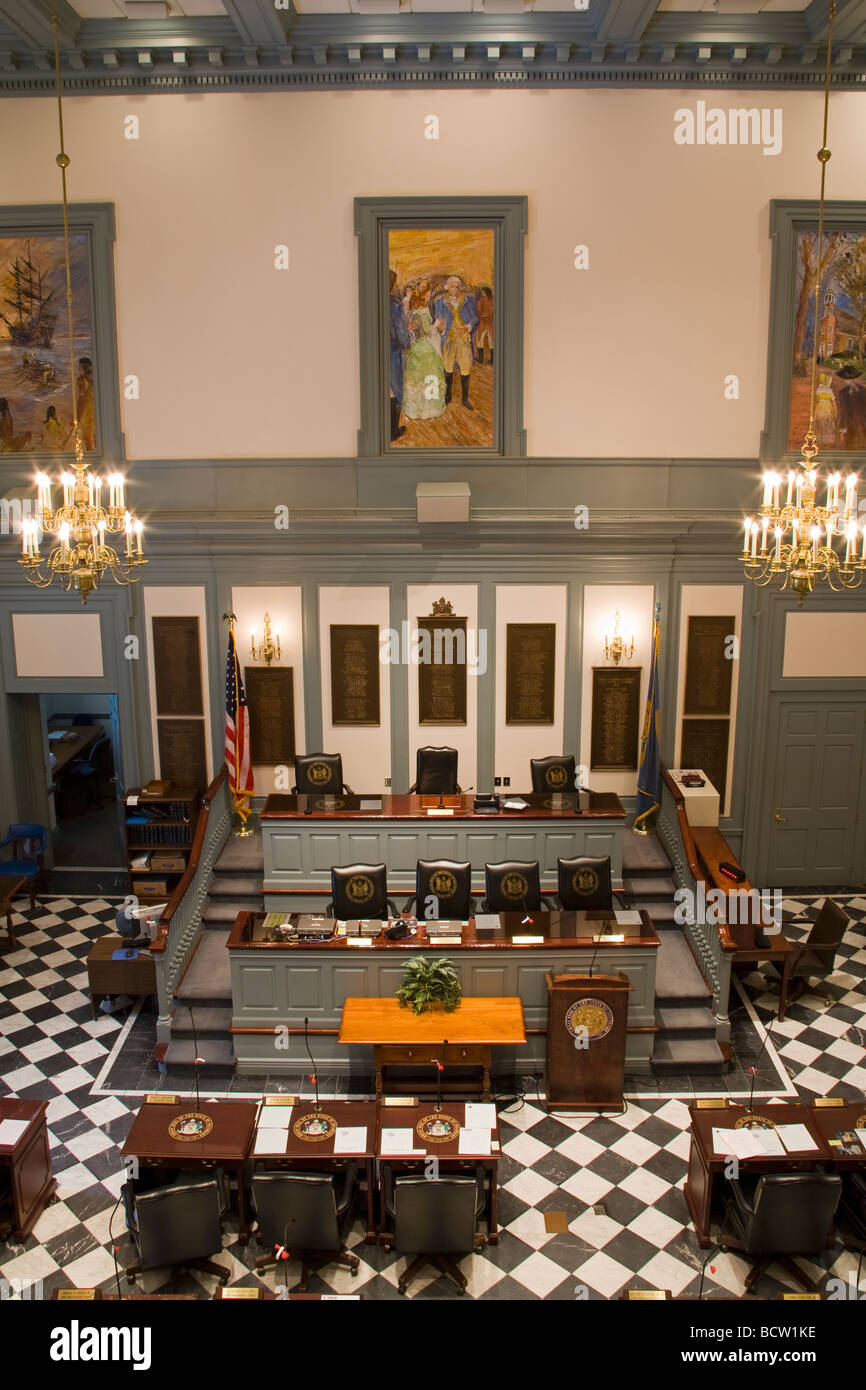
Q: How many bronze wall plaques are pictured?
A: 9